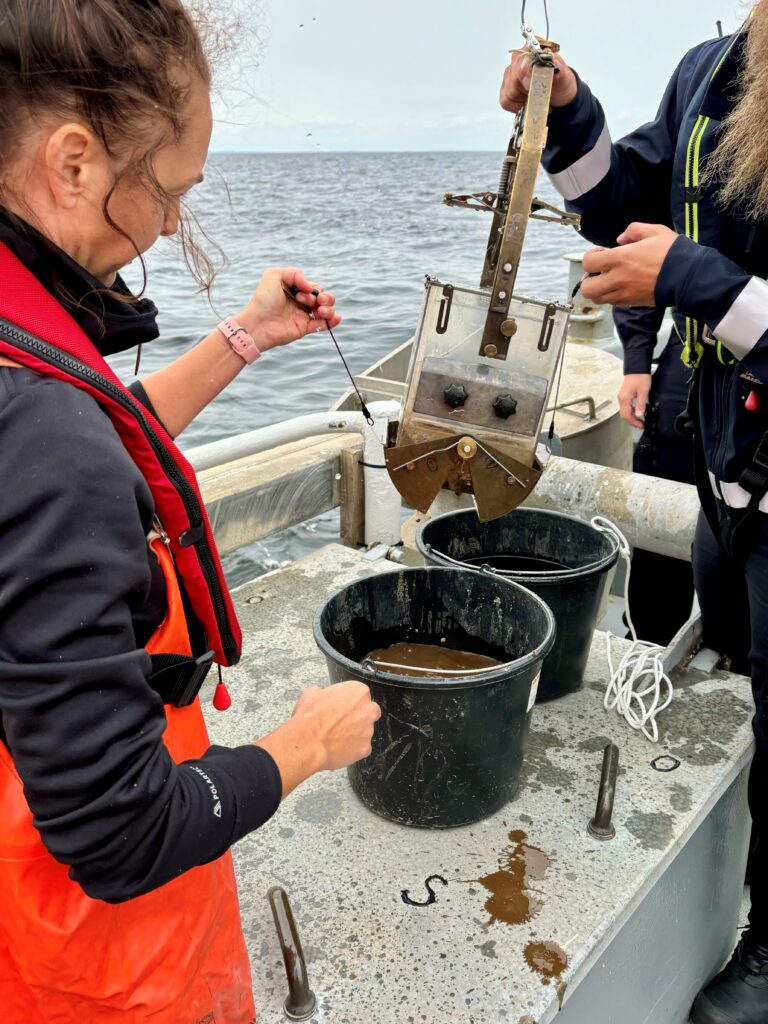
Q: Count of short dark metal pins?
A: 2